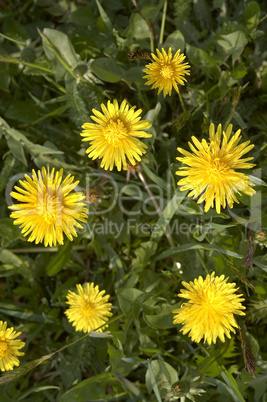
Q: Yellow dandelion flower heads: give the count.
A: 7